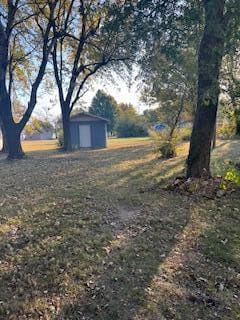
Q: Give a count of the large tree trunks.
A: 3